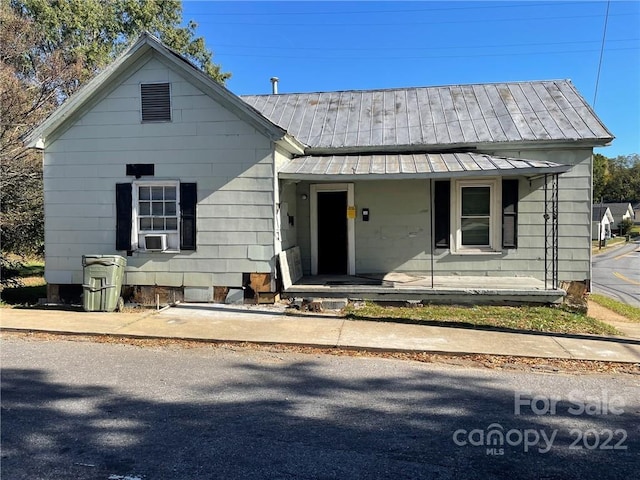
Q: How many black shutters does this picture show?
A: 4